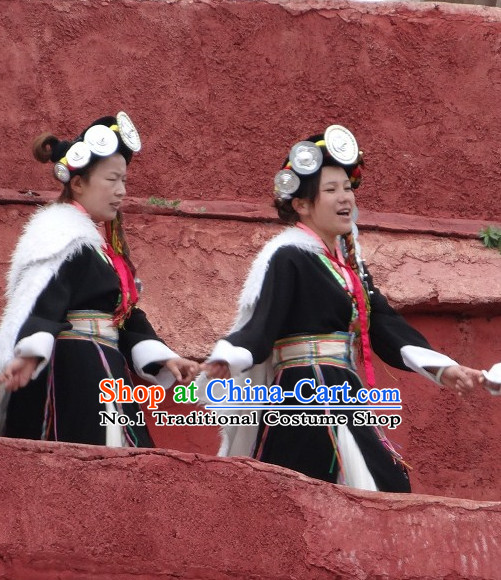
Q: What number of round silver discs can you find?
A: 7